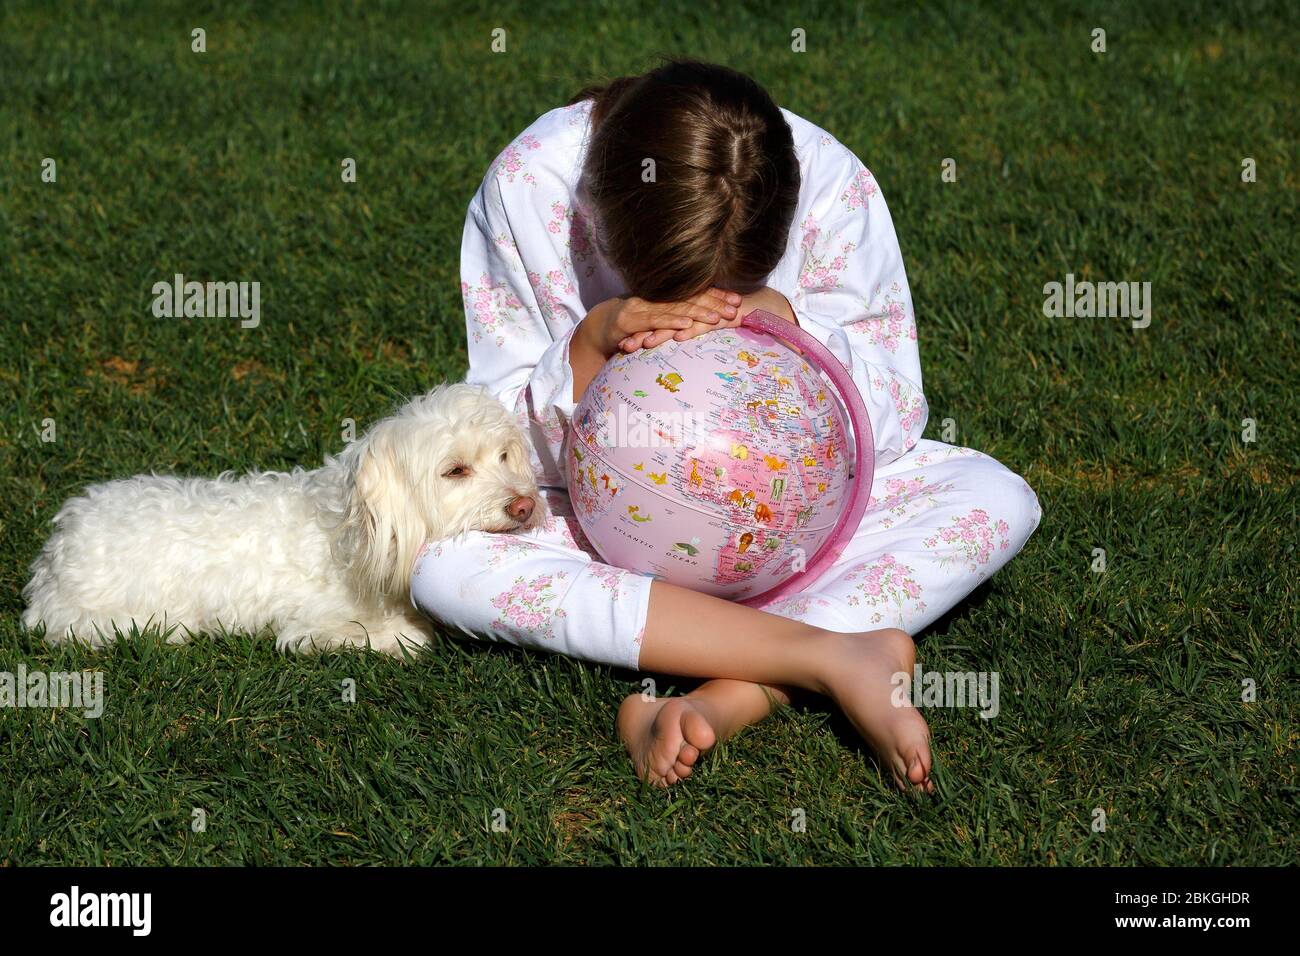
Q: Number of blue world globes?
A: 0